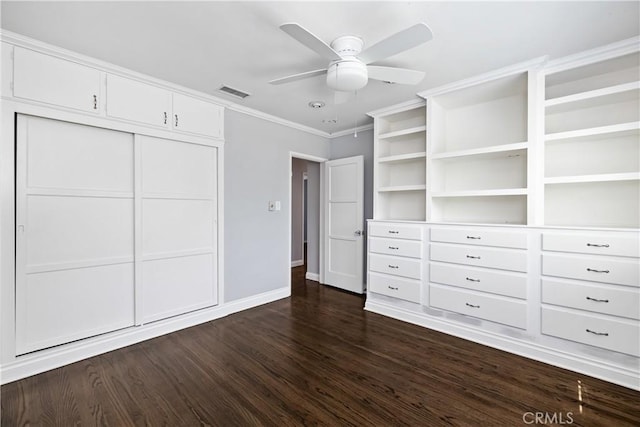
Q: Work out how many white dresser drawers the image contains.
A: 12